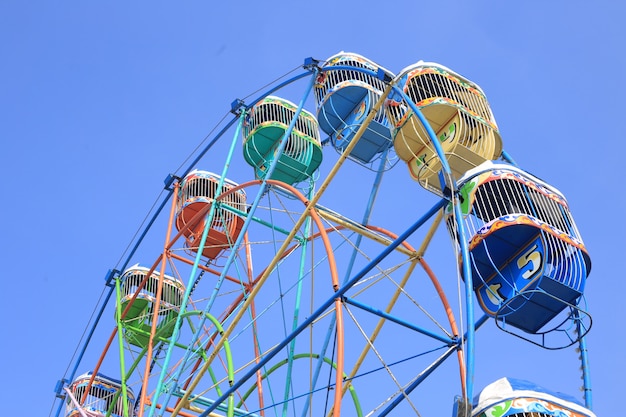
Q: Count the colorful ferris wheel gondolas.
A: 8